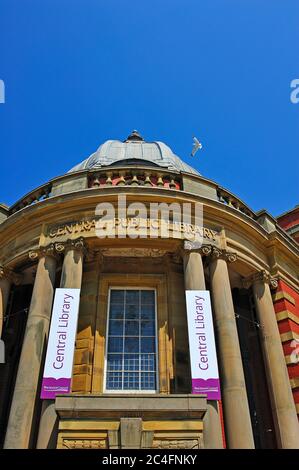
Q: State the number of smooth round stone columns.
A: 6